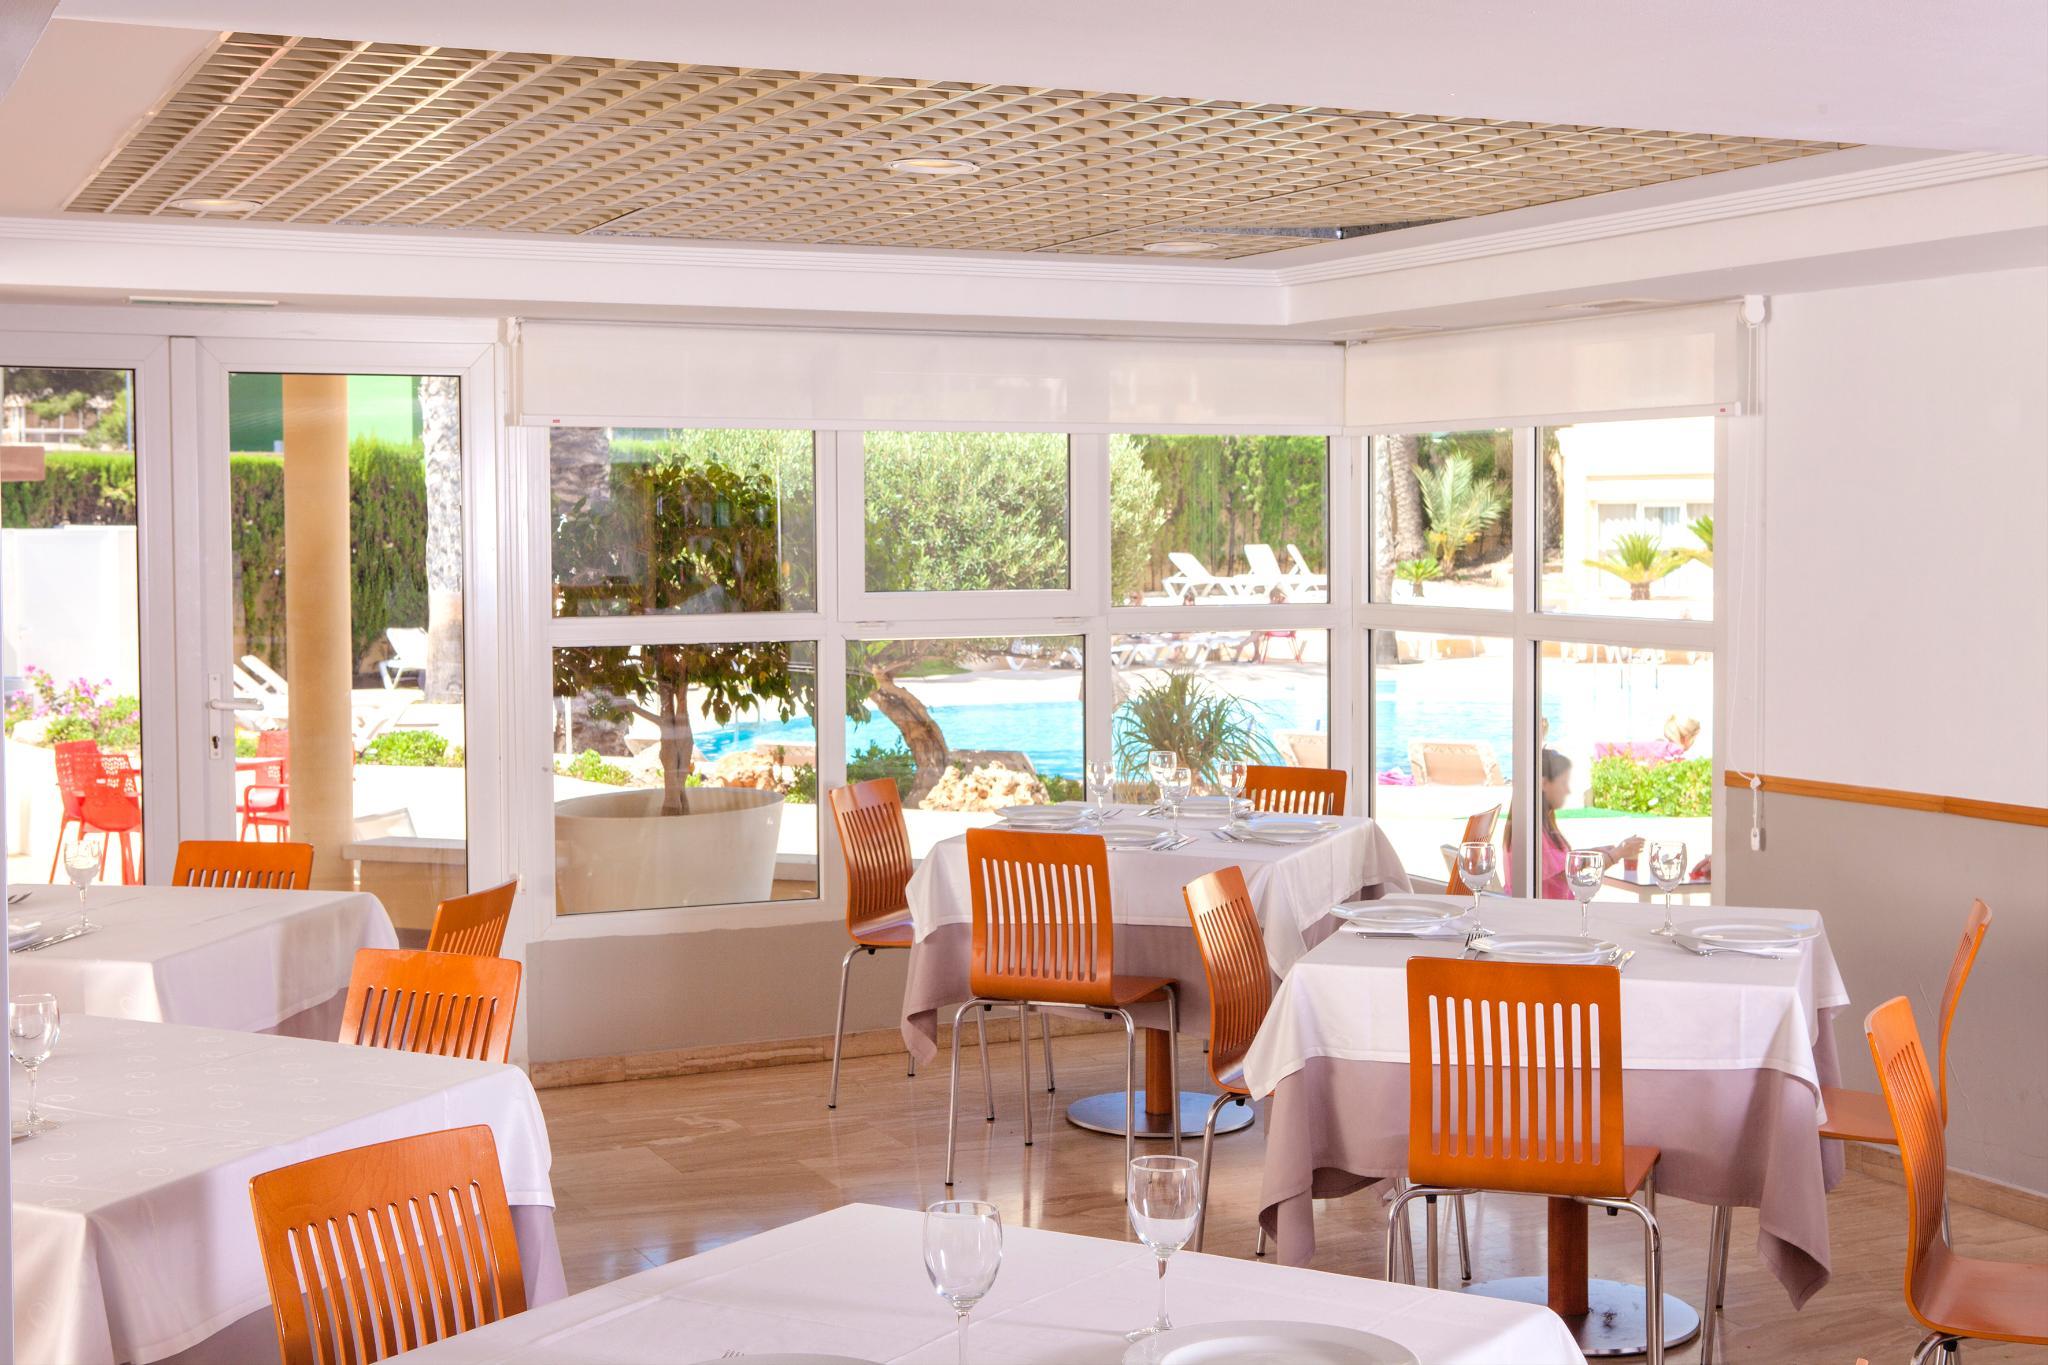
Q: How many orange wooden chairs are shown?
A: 12